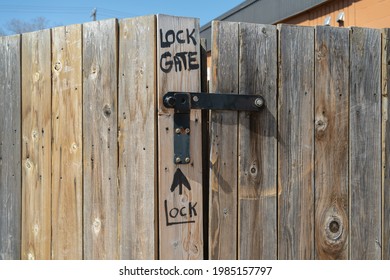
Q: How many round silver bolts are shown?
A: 6